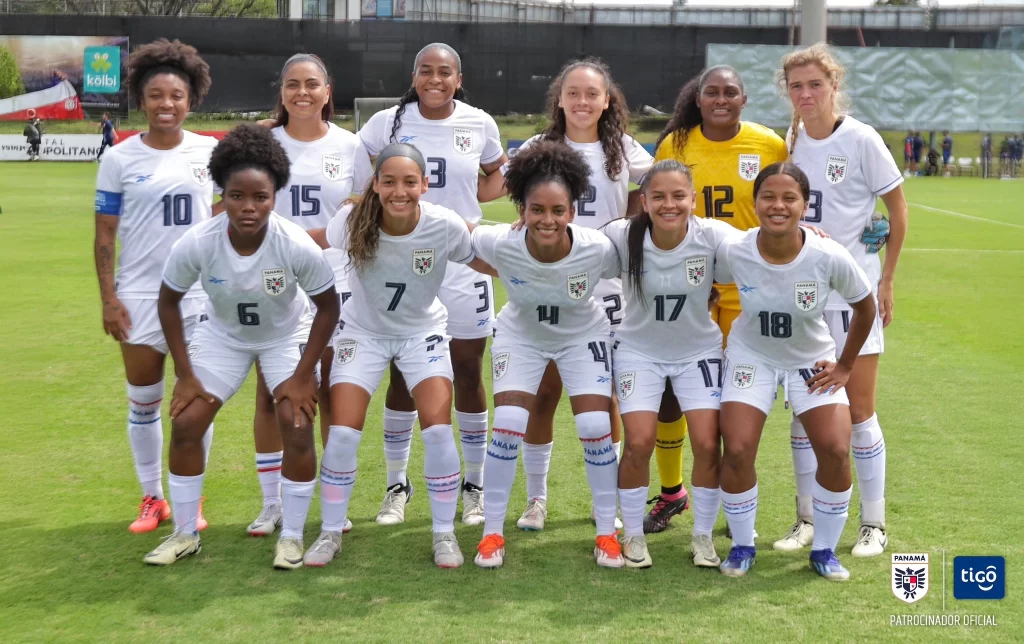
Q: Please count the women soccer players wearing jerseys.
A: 11